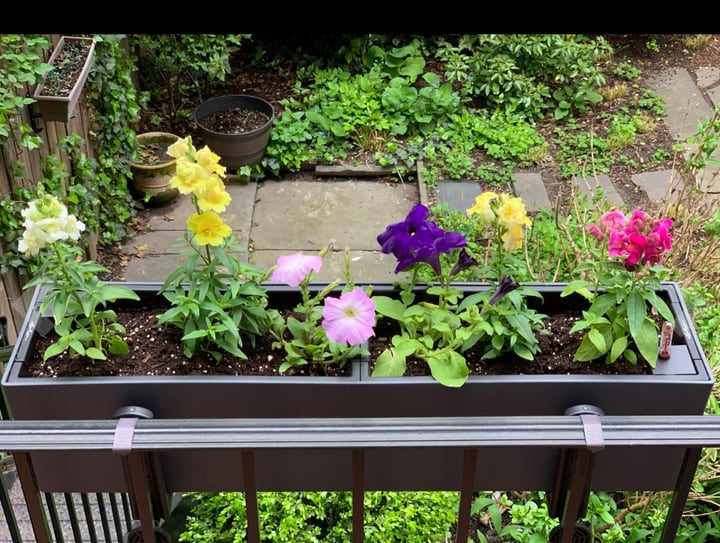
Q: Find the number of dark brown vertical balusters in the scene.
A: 7